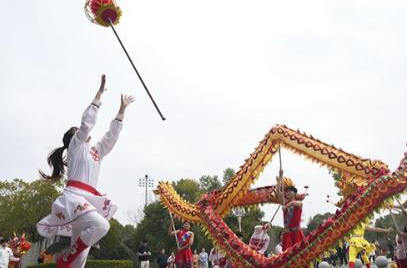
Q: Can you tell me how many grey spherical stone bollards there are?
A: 3